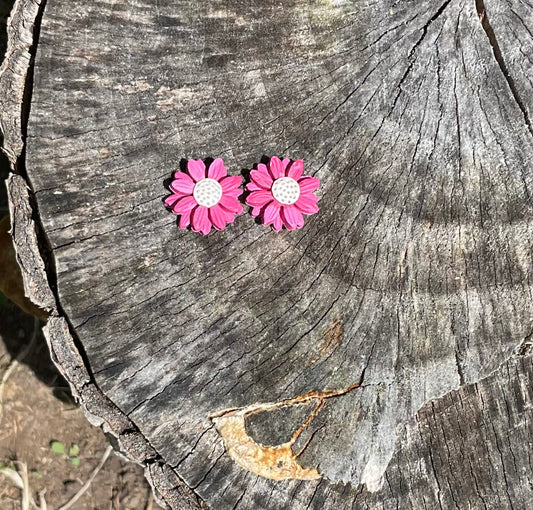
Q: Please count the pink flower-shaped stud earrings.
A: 2